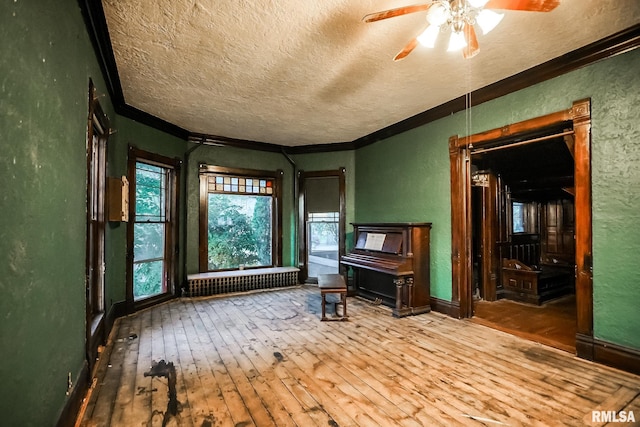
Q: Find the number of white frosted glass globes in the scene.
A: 5